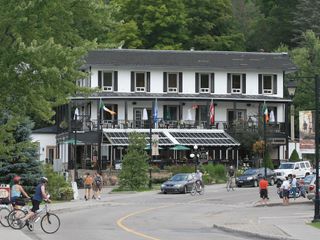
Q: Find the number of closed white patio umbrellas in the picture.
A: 4